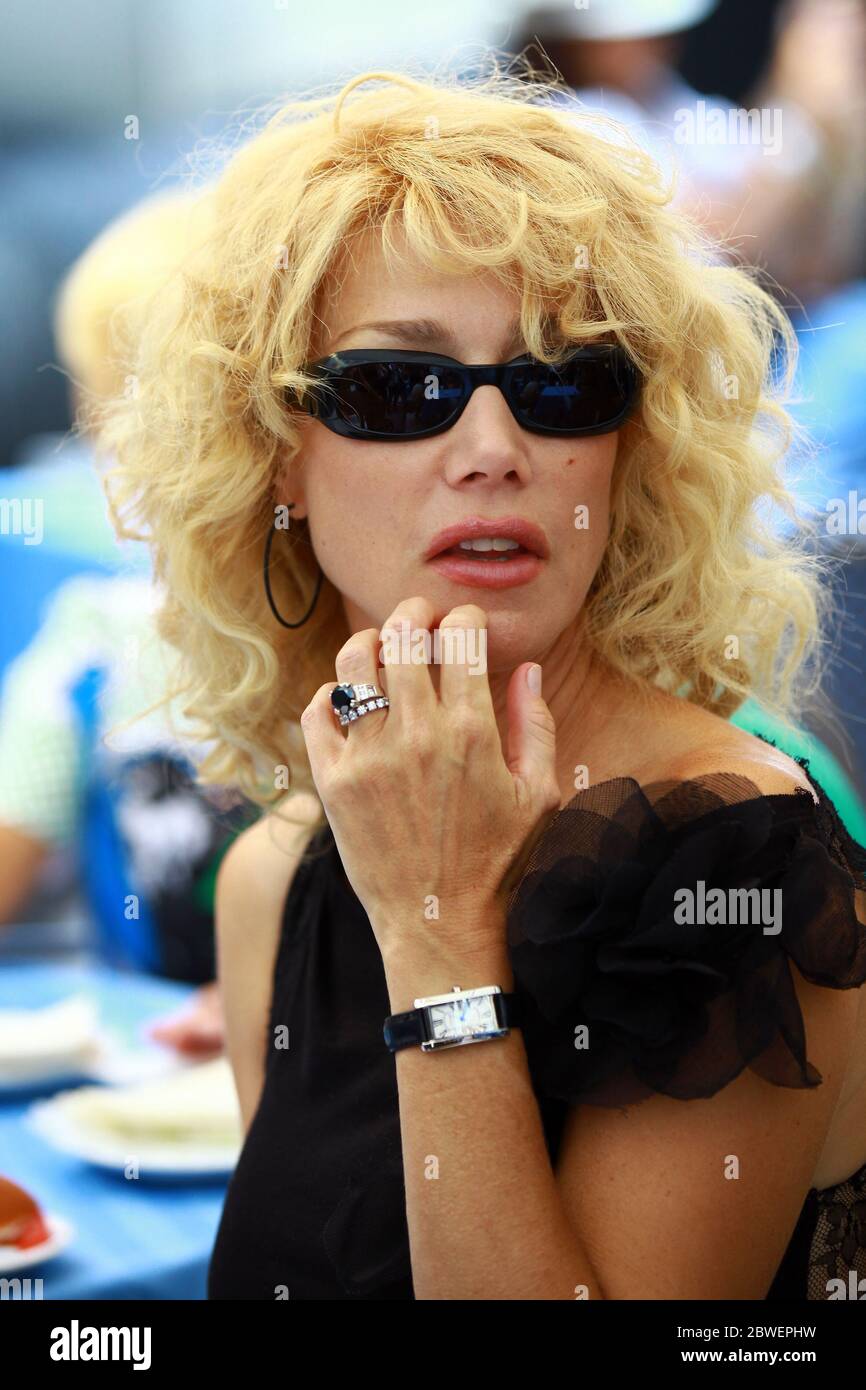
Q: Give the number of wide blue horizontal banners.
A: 0